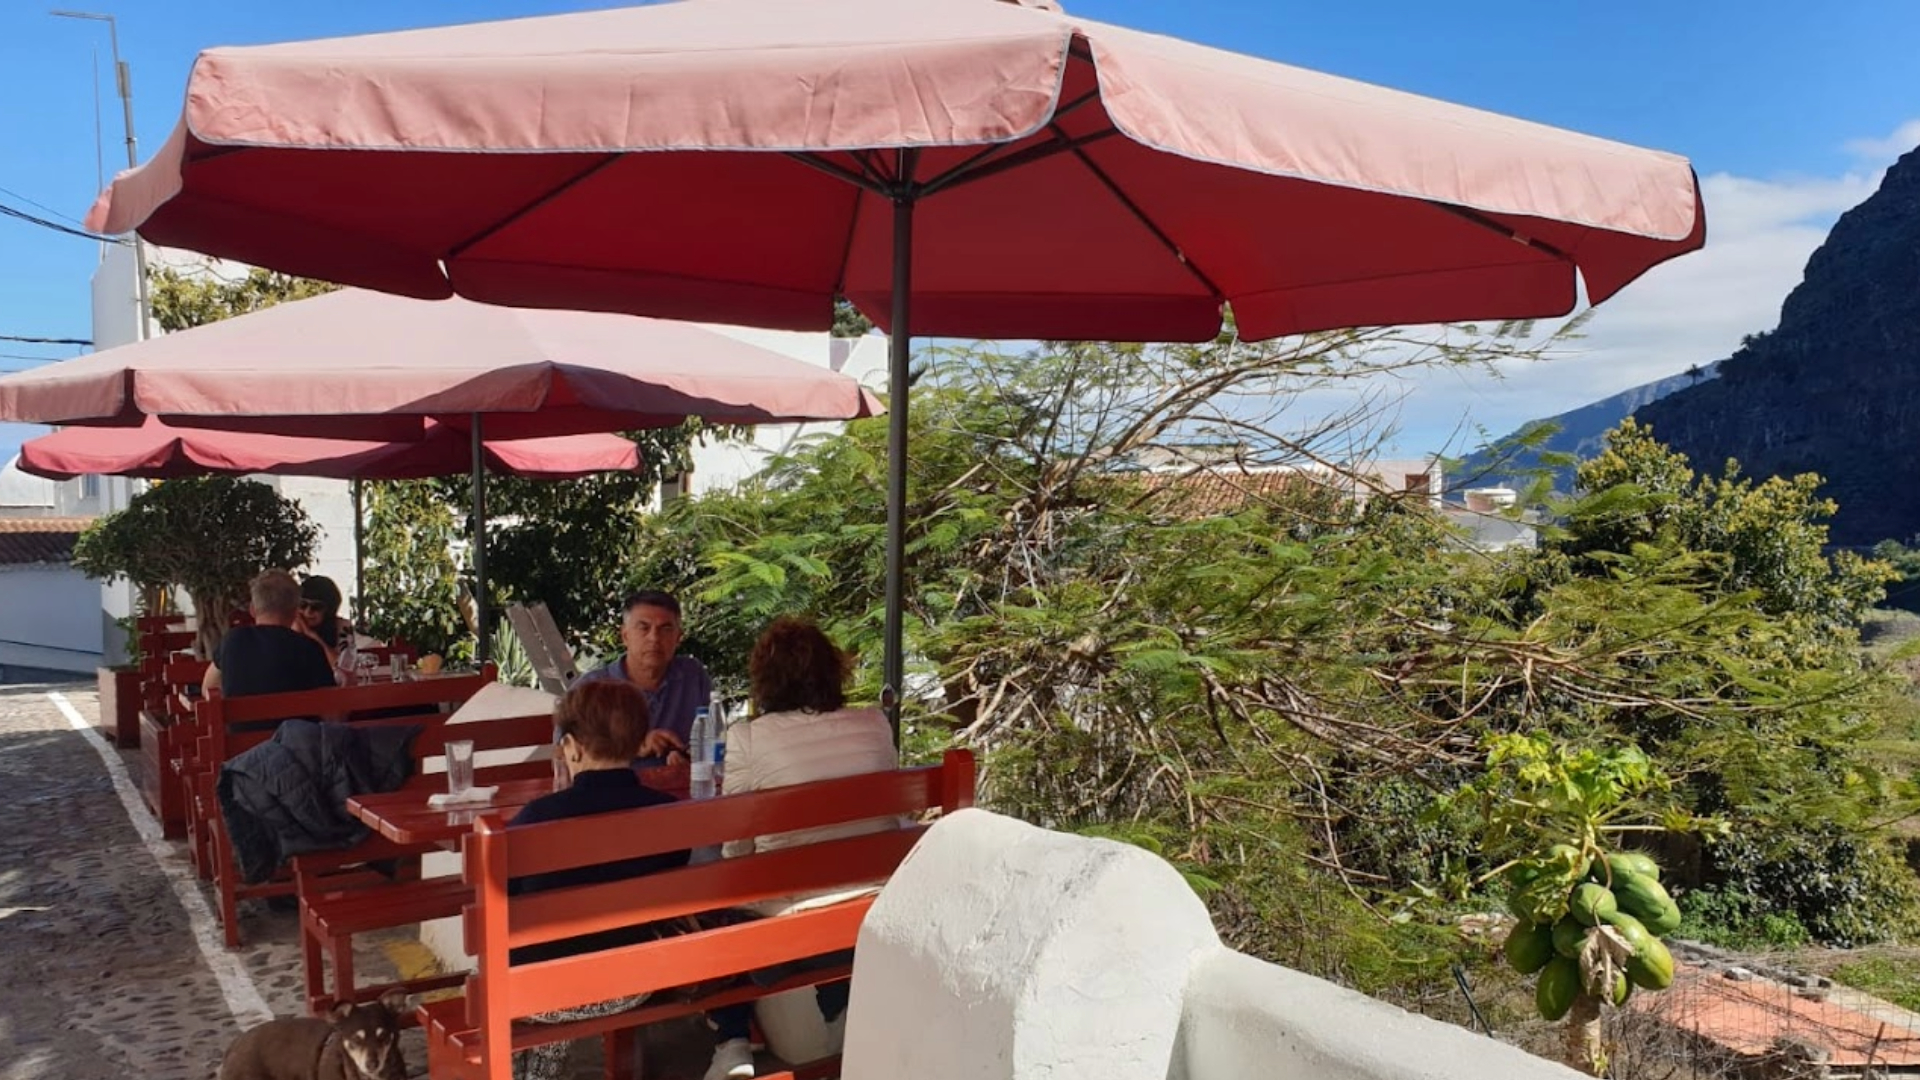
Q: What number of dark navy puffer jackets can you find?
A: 1